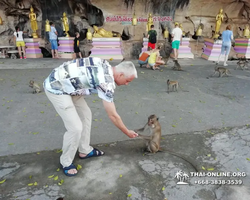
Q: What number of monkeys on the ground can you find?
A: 6